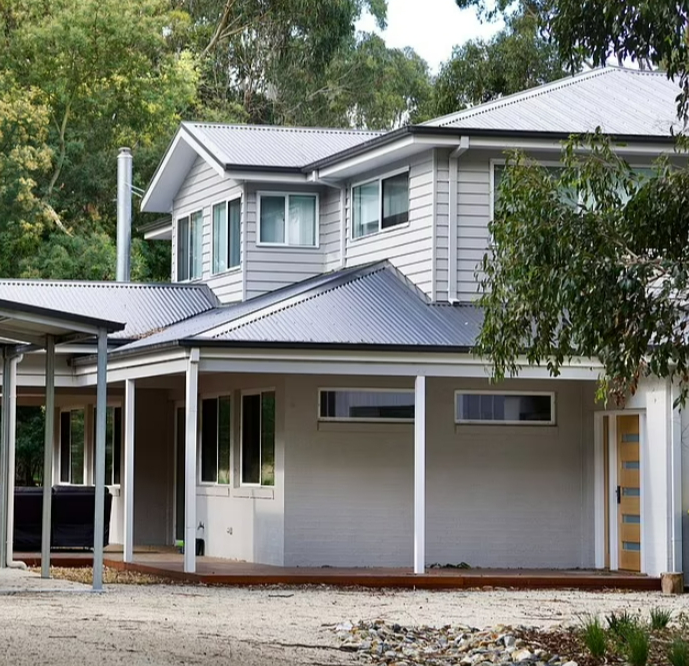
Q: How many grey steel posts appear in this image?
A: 3